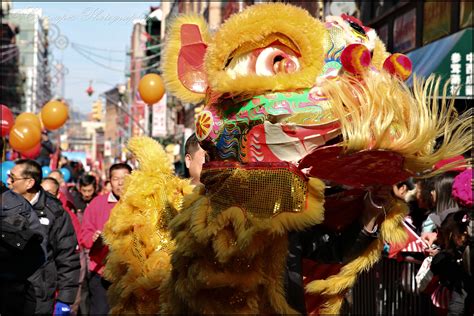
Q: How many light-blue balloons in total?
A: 3